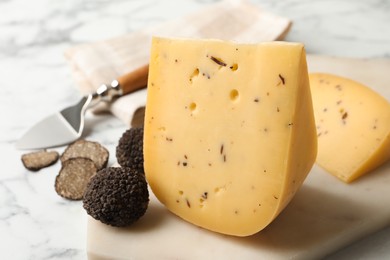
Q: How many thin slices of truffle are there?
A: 3